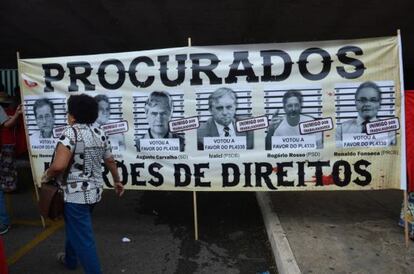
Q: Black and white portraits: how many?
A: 6